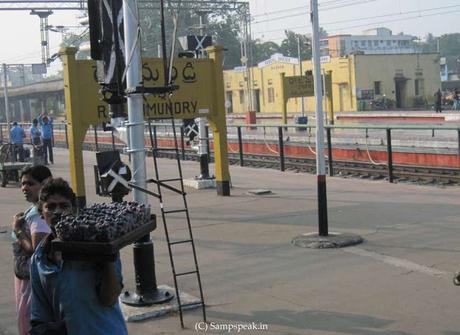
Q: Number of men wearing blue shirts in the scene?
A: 4